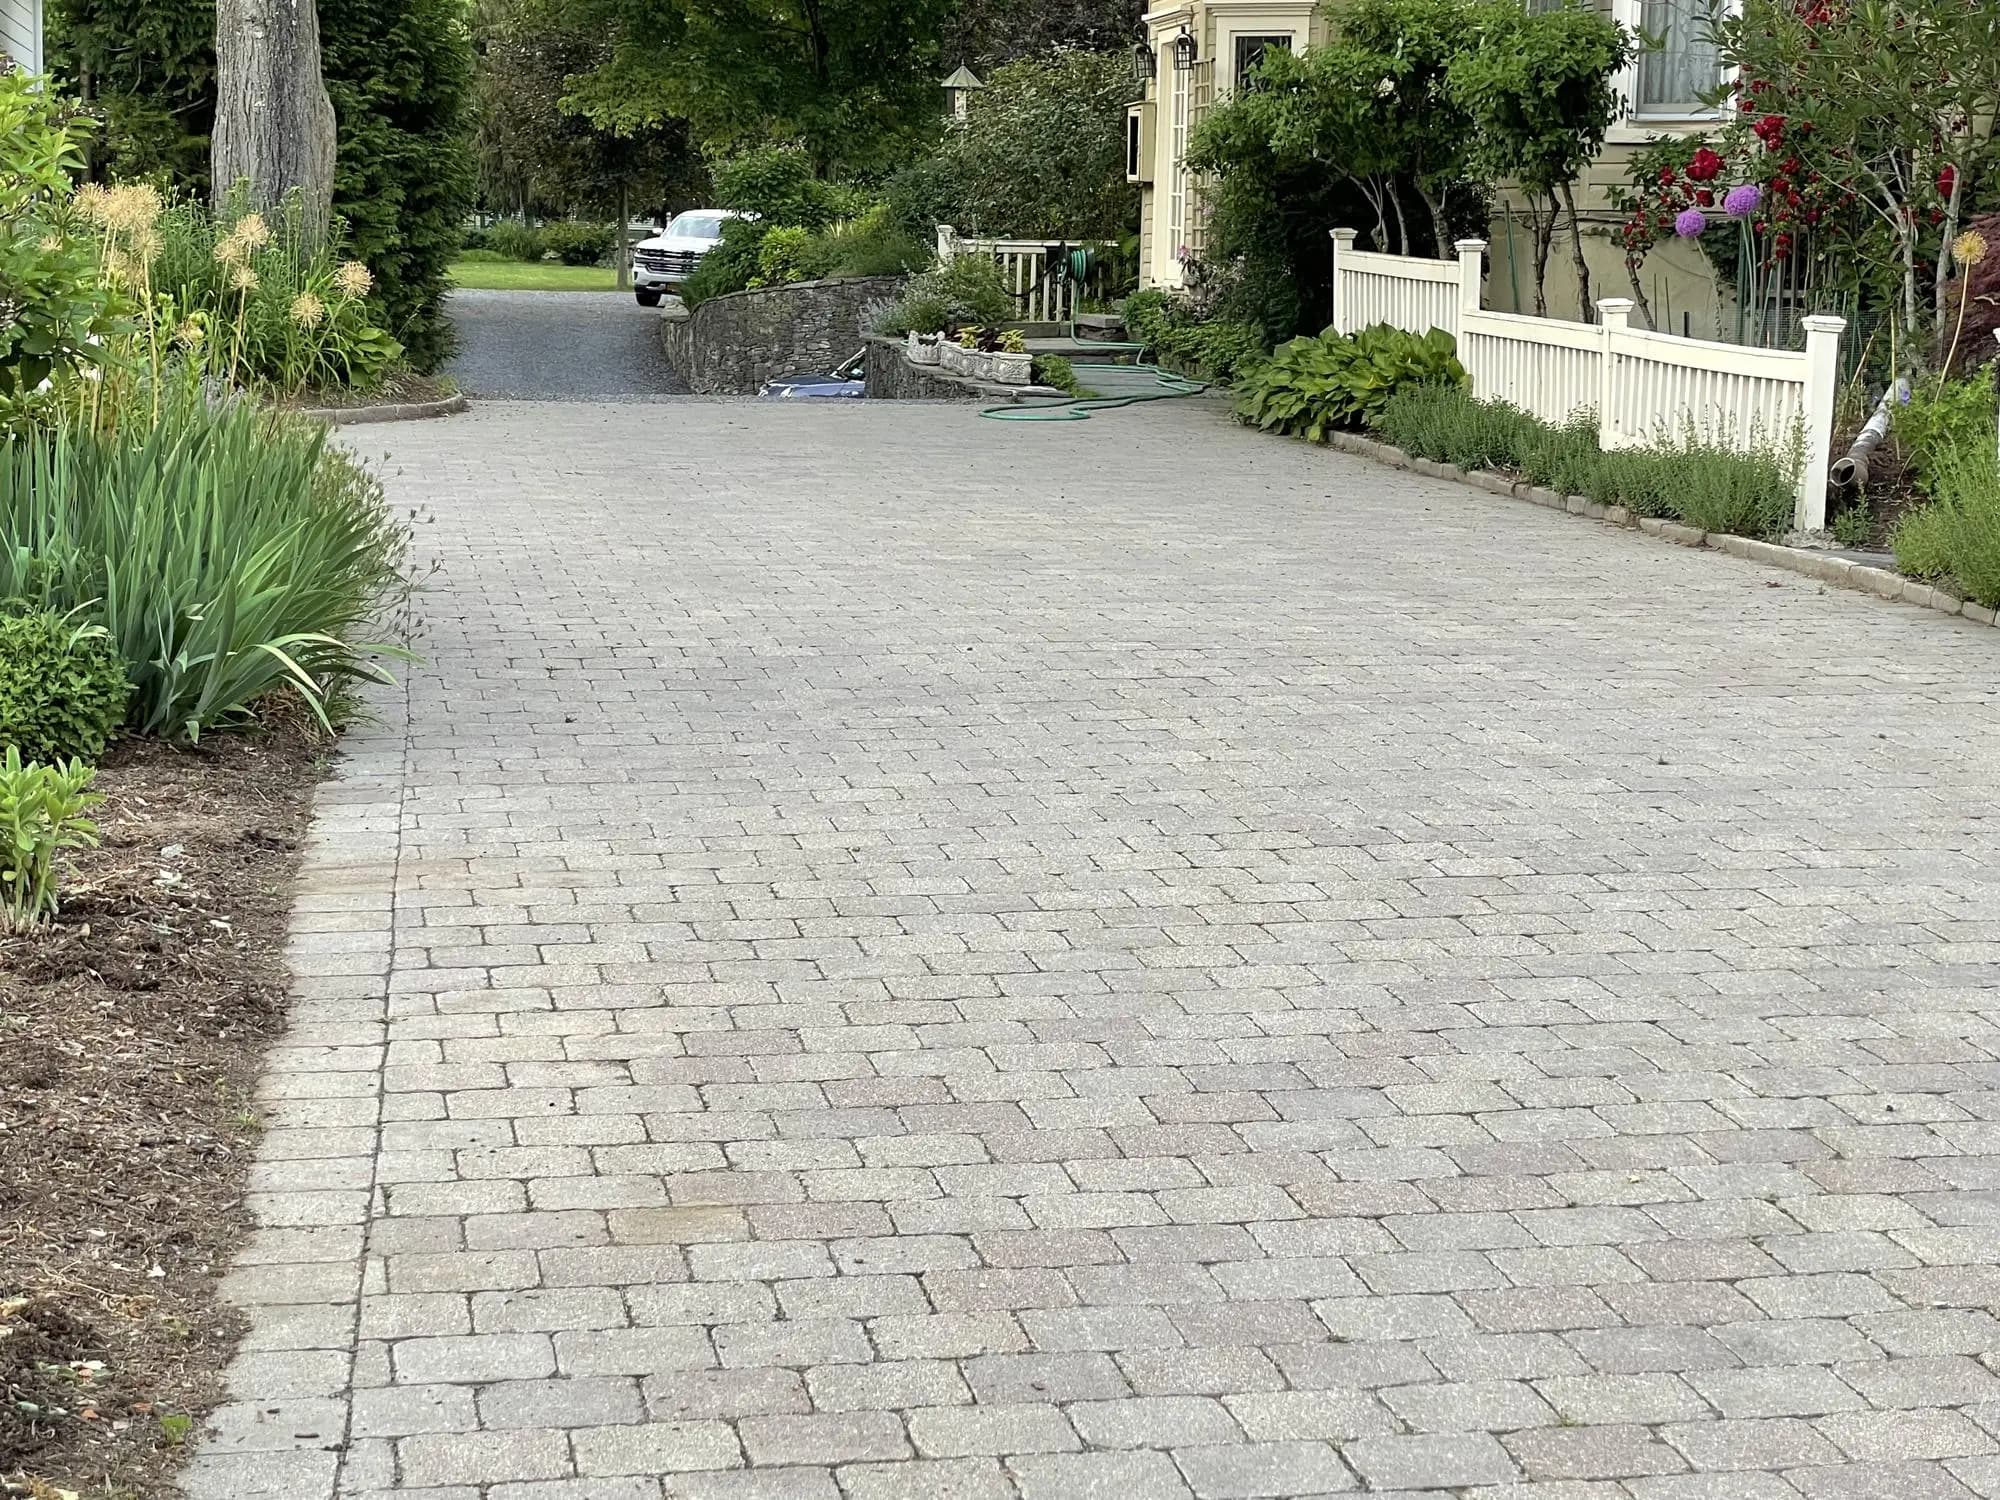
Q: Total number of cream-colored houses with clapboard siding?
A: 1